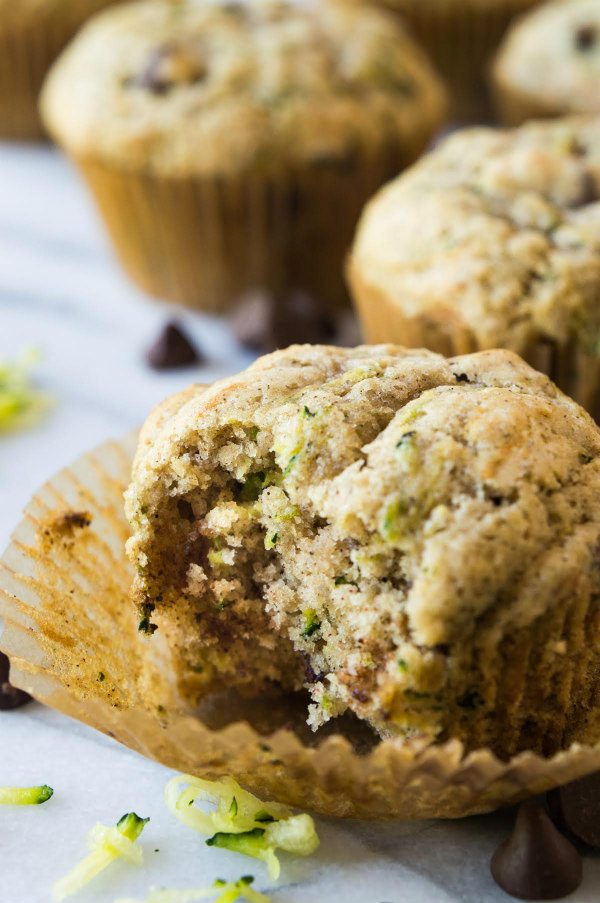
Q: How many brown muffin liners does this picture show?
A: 6